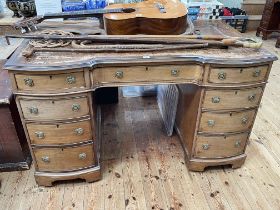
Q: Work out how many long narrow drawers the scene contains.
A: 1